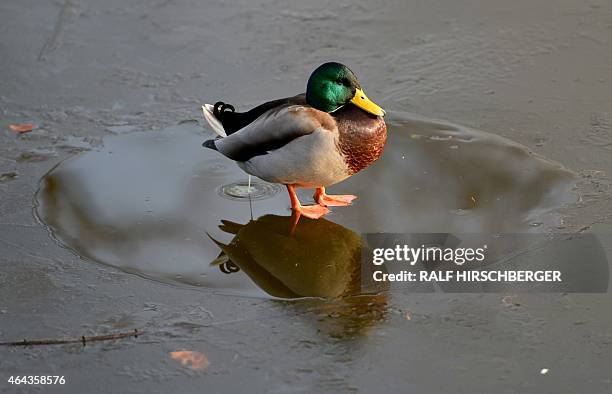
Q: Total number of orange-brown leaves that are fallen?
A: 2